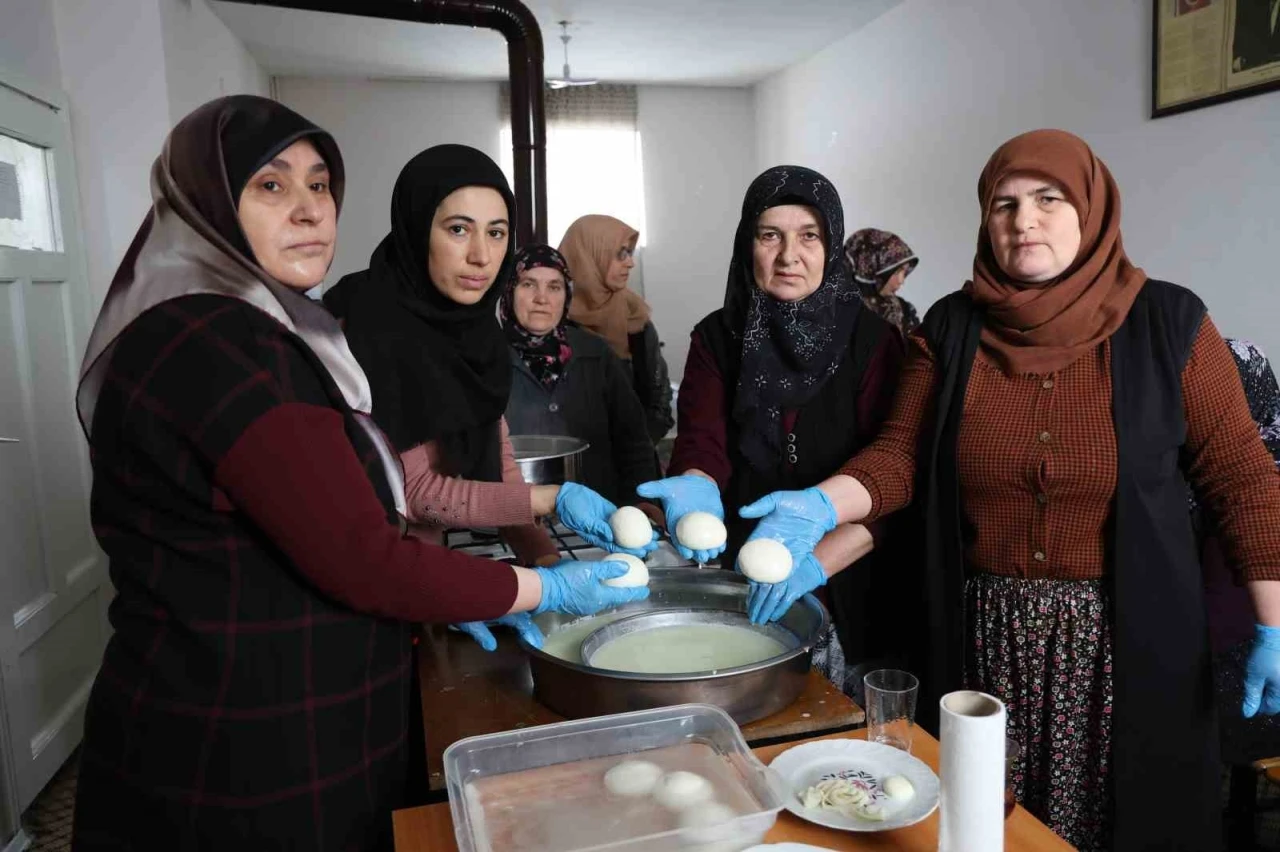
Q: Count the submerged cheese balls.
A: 3